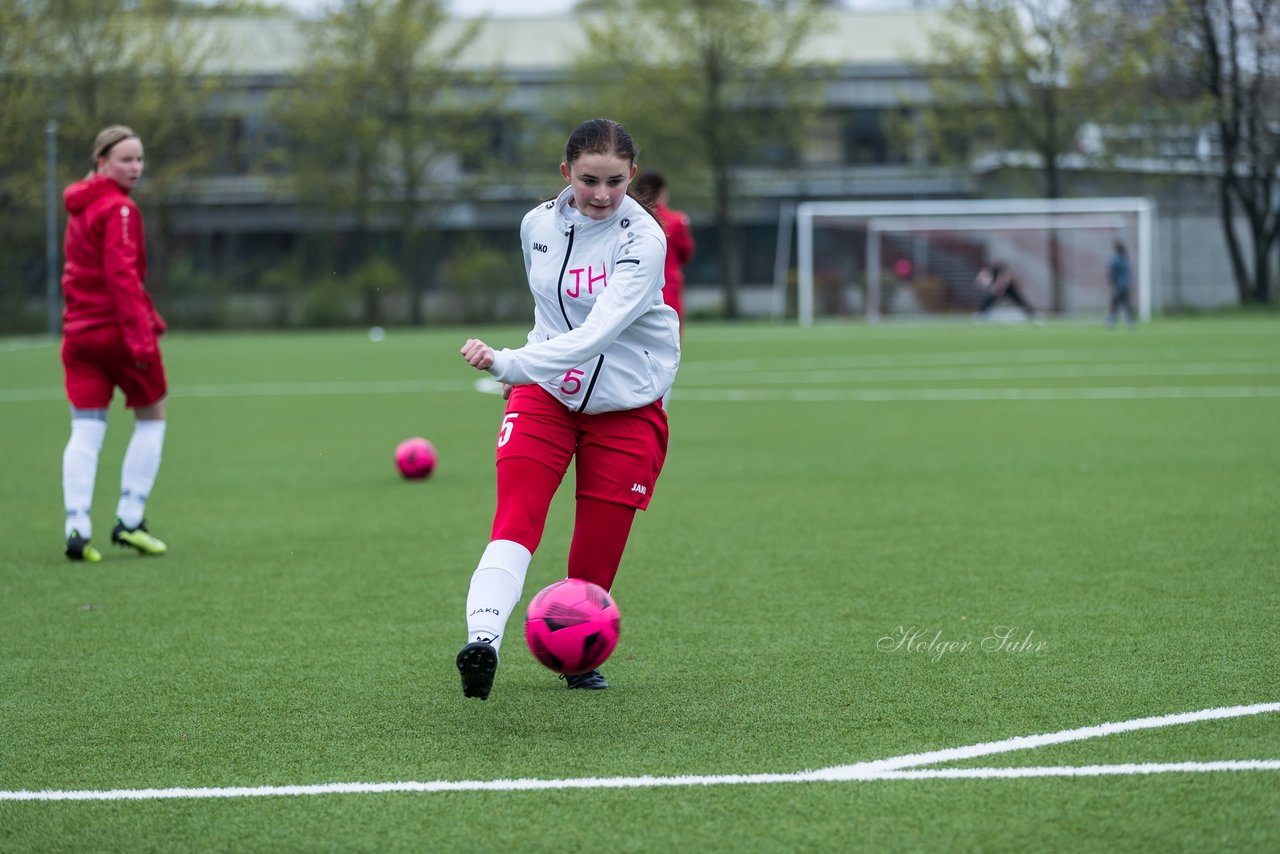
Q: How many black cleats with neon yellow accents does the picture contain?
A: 2